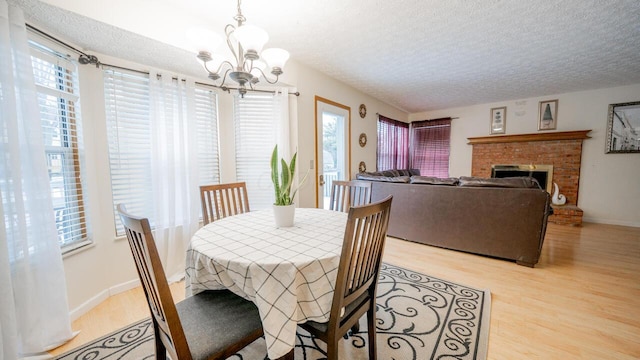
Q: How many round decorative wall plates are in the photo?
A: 3